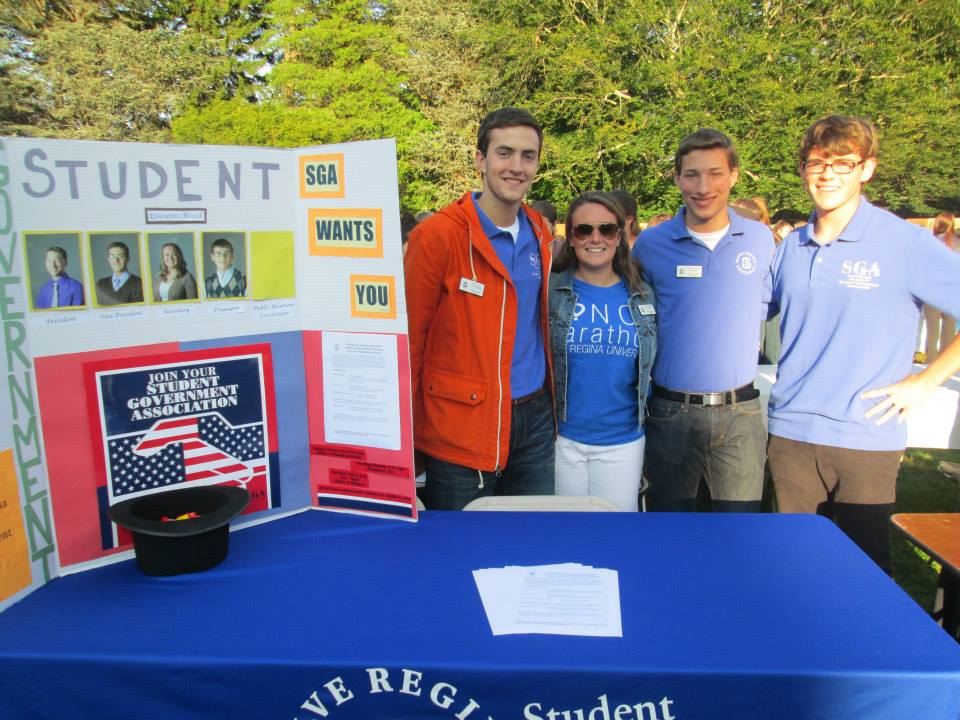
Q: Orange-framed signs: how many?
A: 3